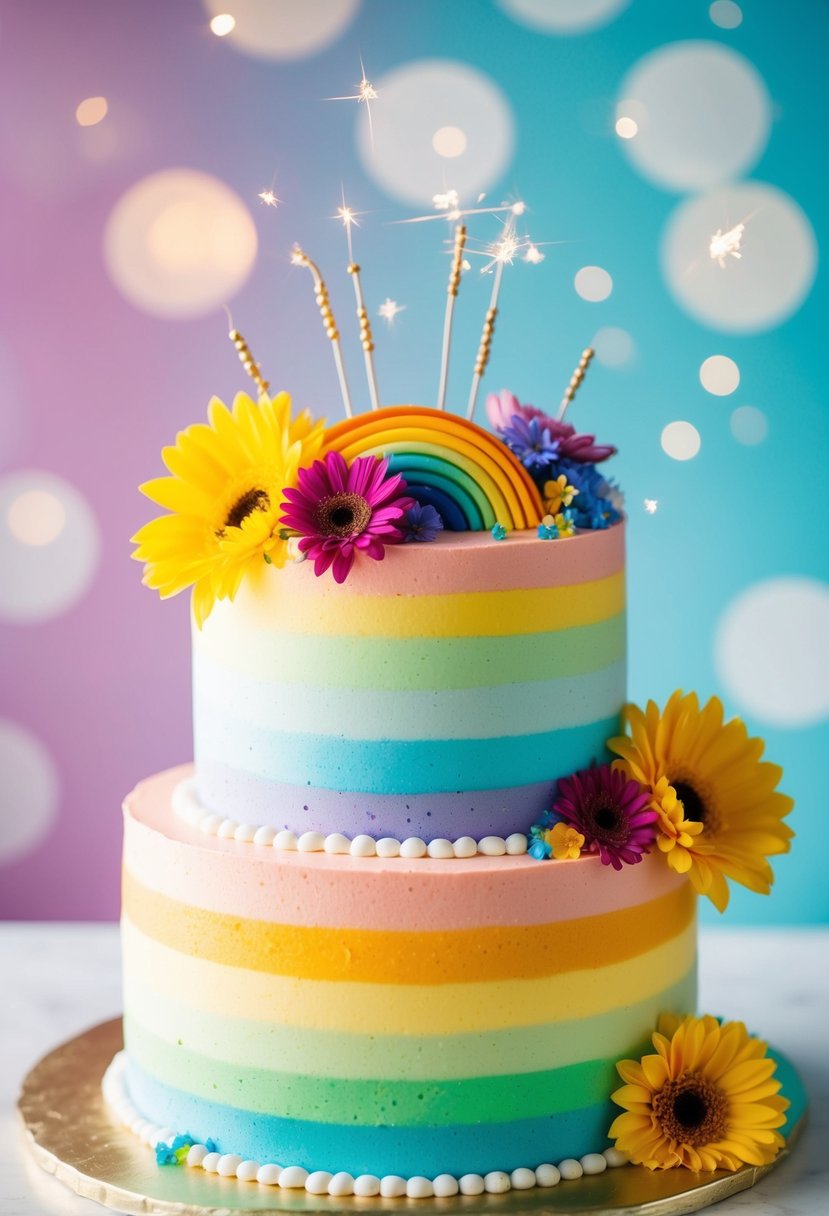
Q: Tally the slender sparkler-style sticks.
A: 6